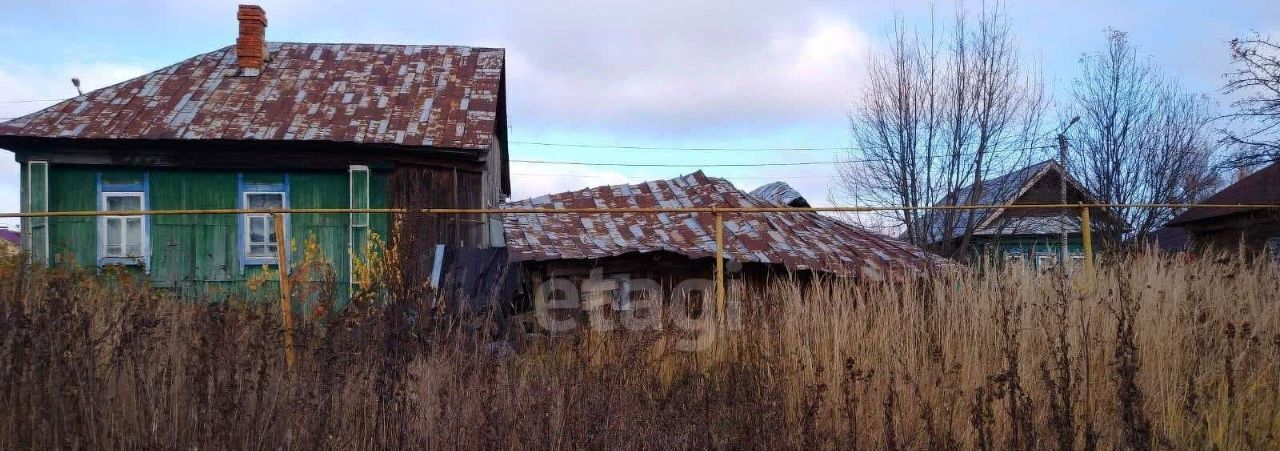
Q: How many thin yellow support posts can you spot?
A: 3